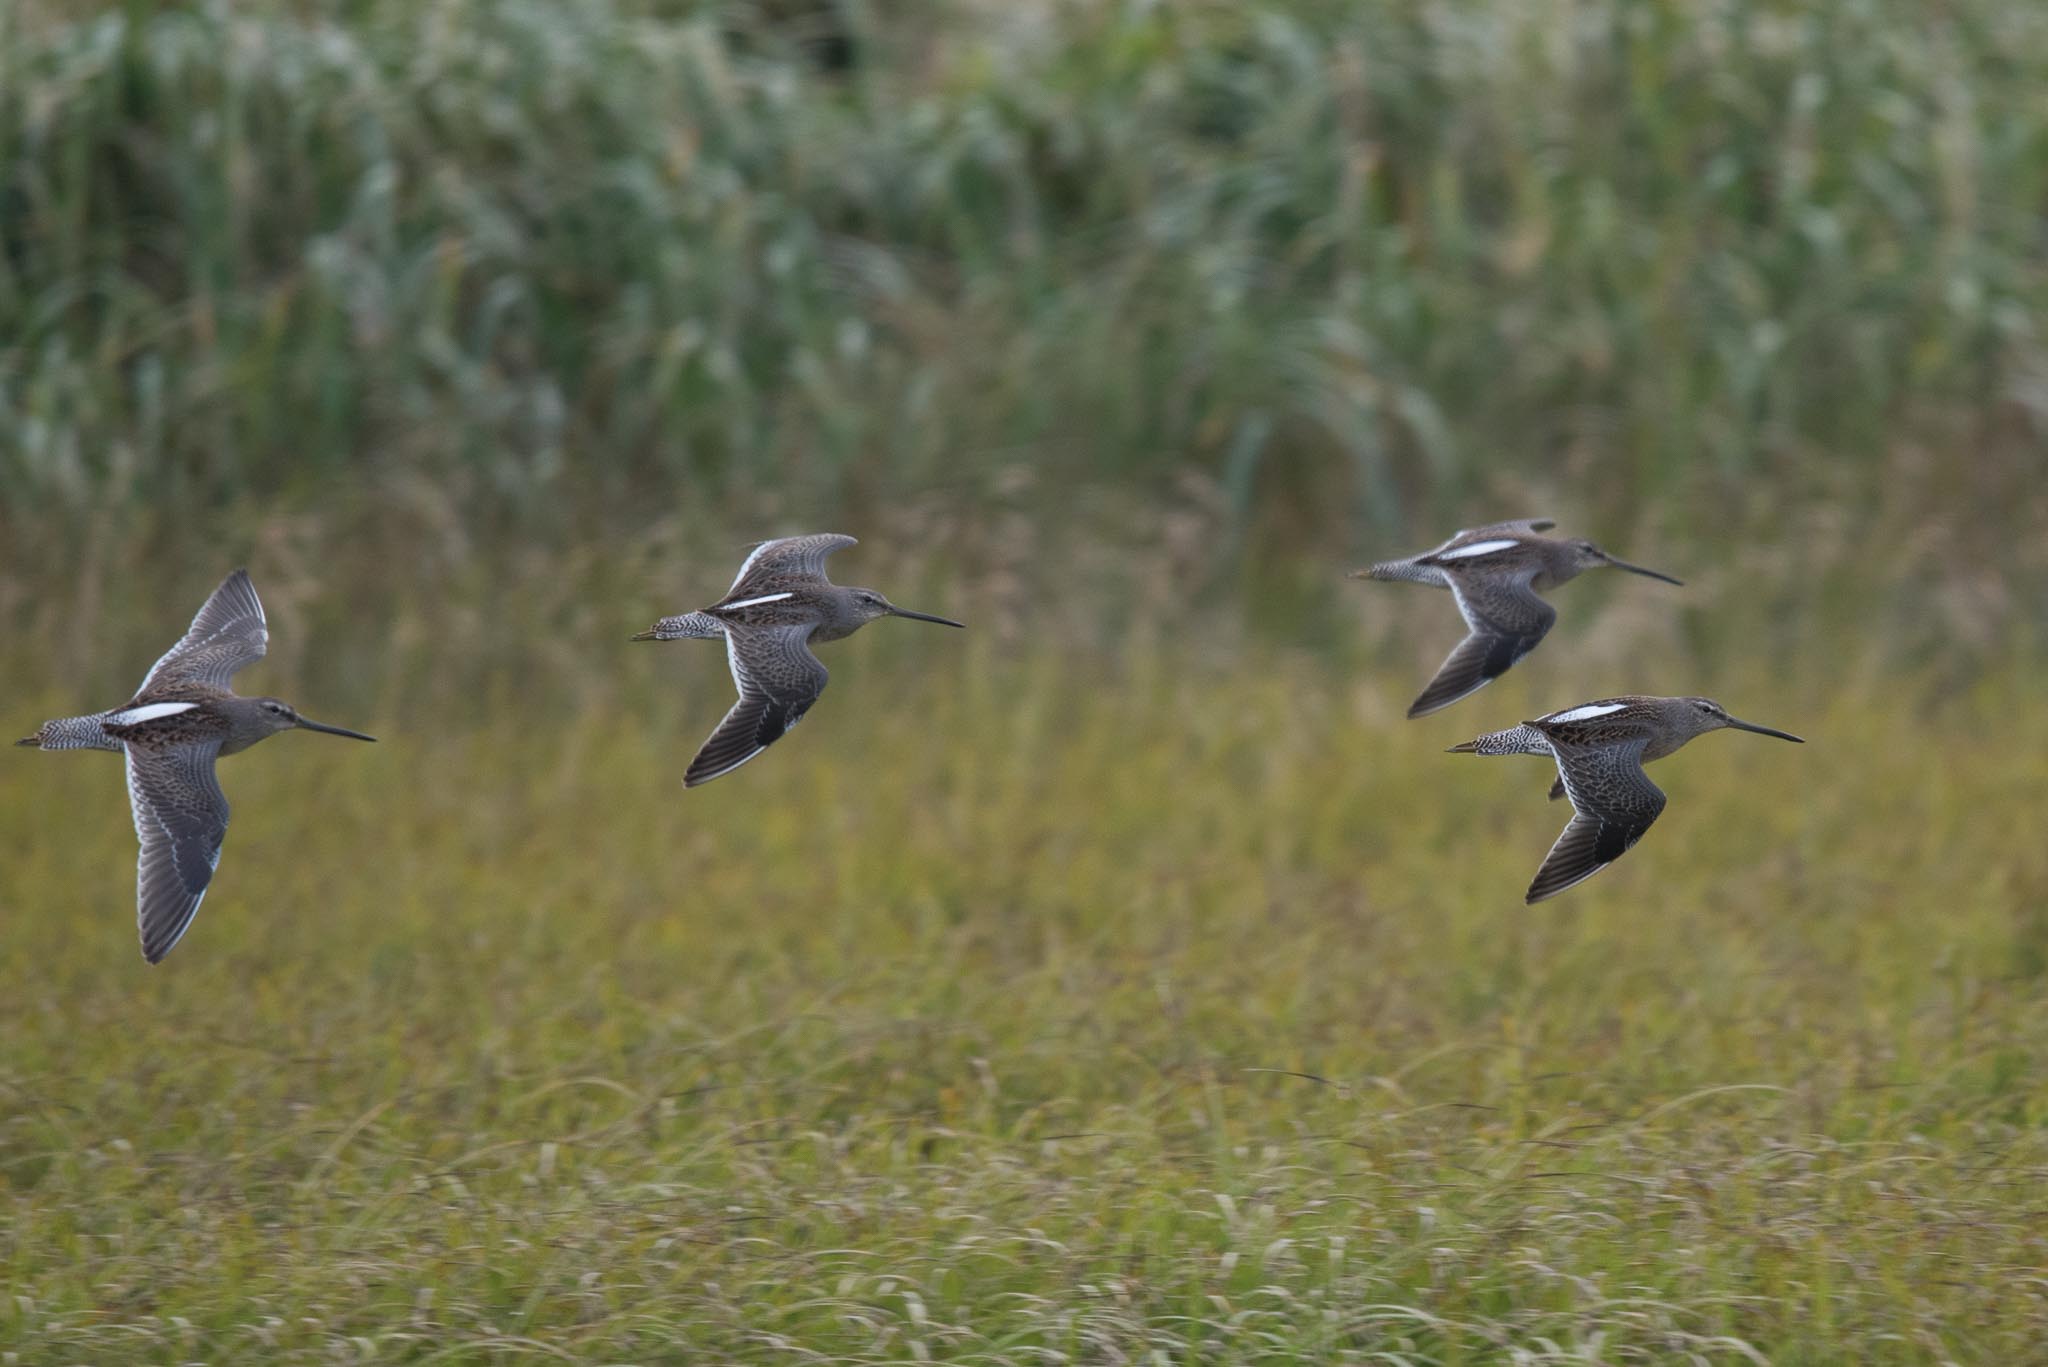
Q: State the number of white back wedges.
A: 4